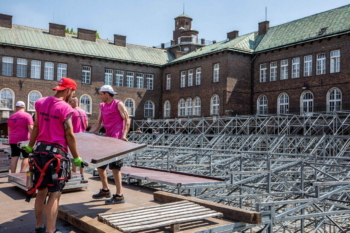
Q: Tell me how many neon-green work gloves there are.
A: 2